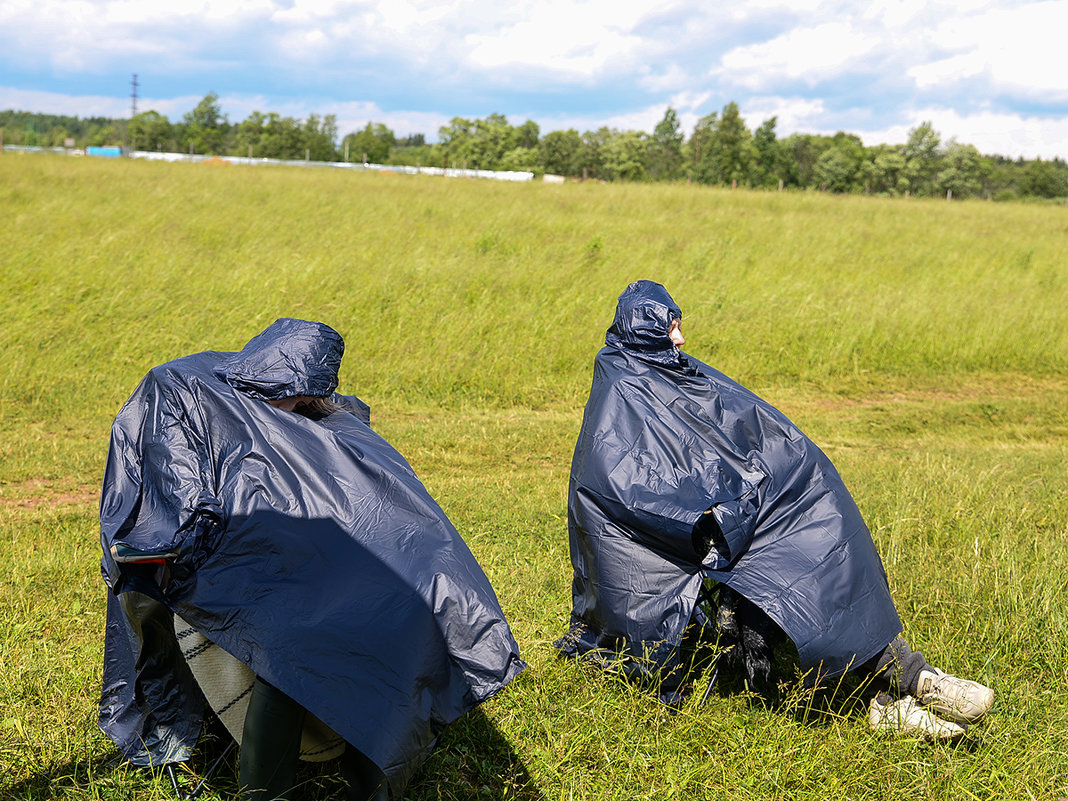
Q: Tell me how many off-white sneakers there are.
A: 2